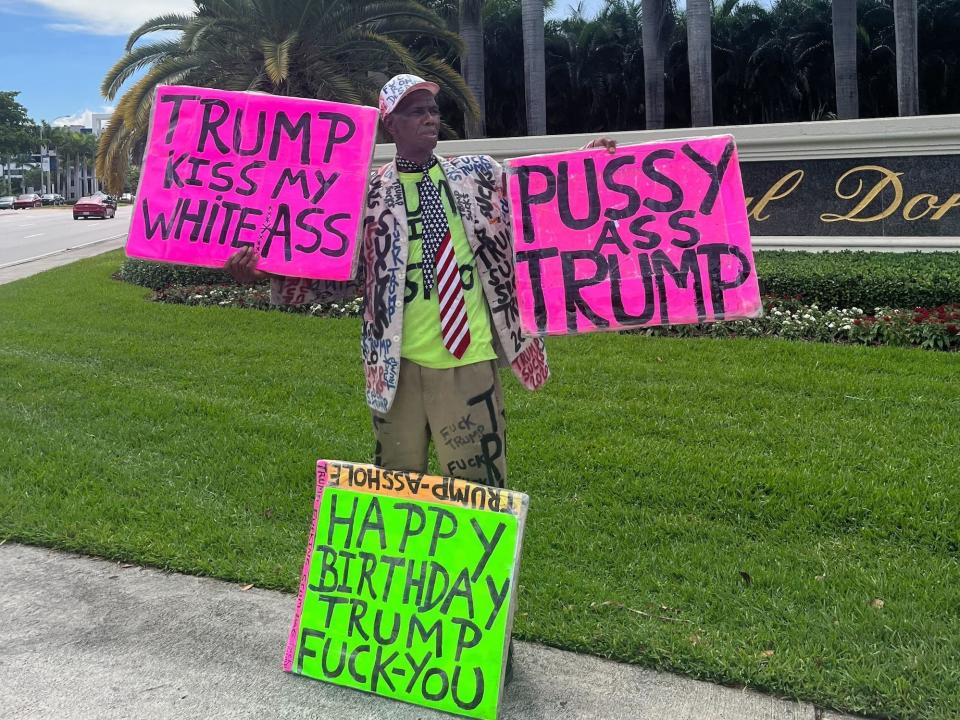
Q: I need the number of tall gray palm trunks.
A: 6